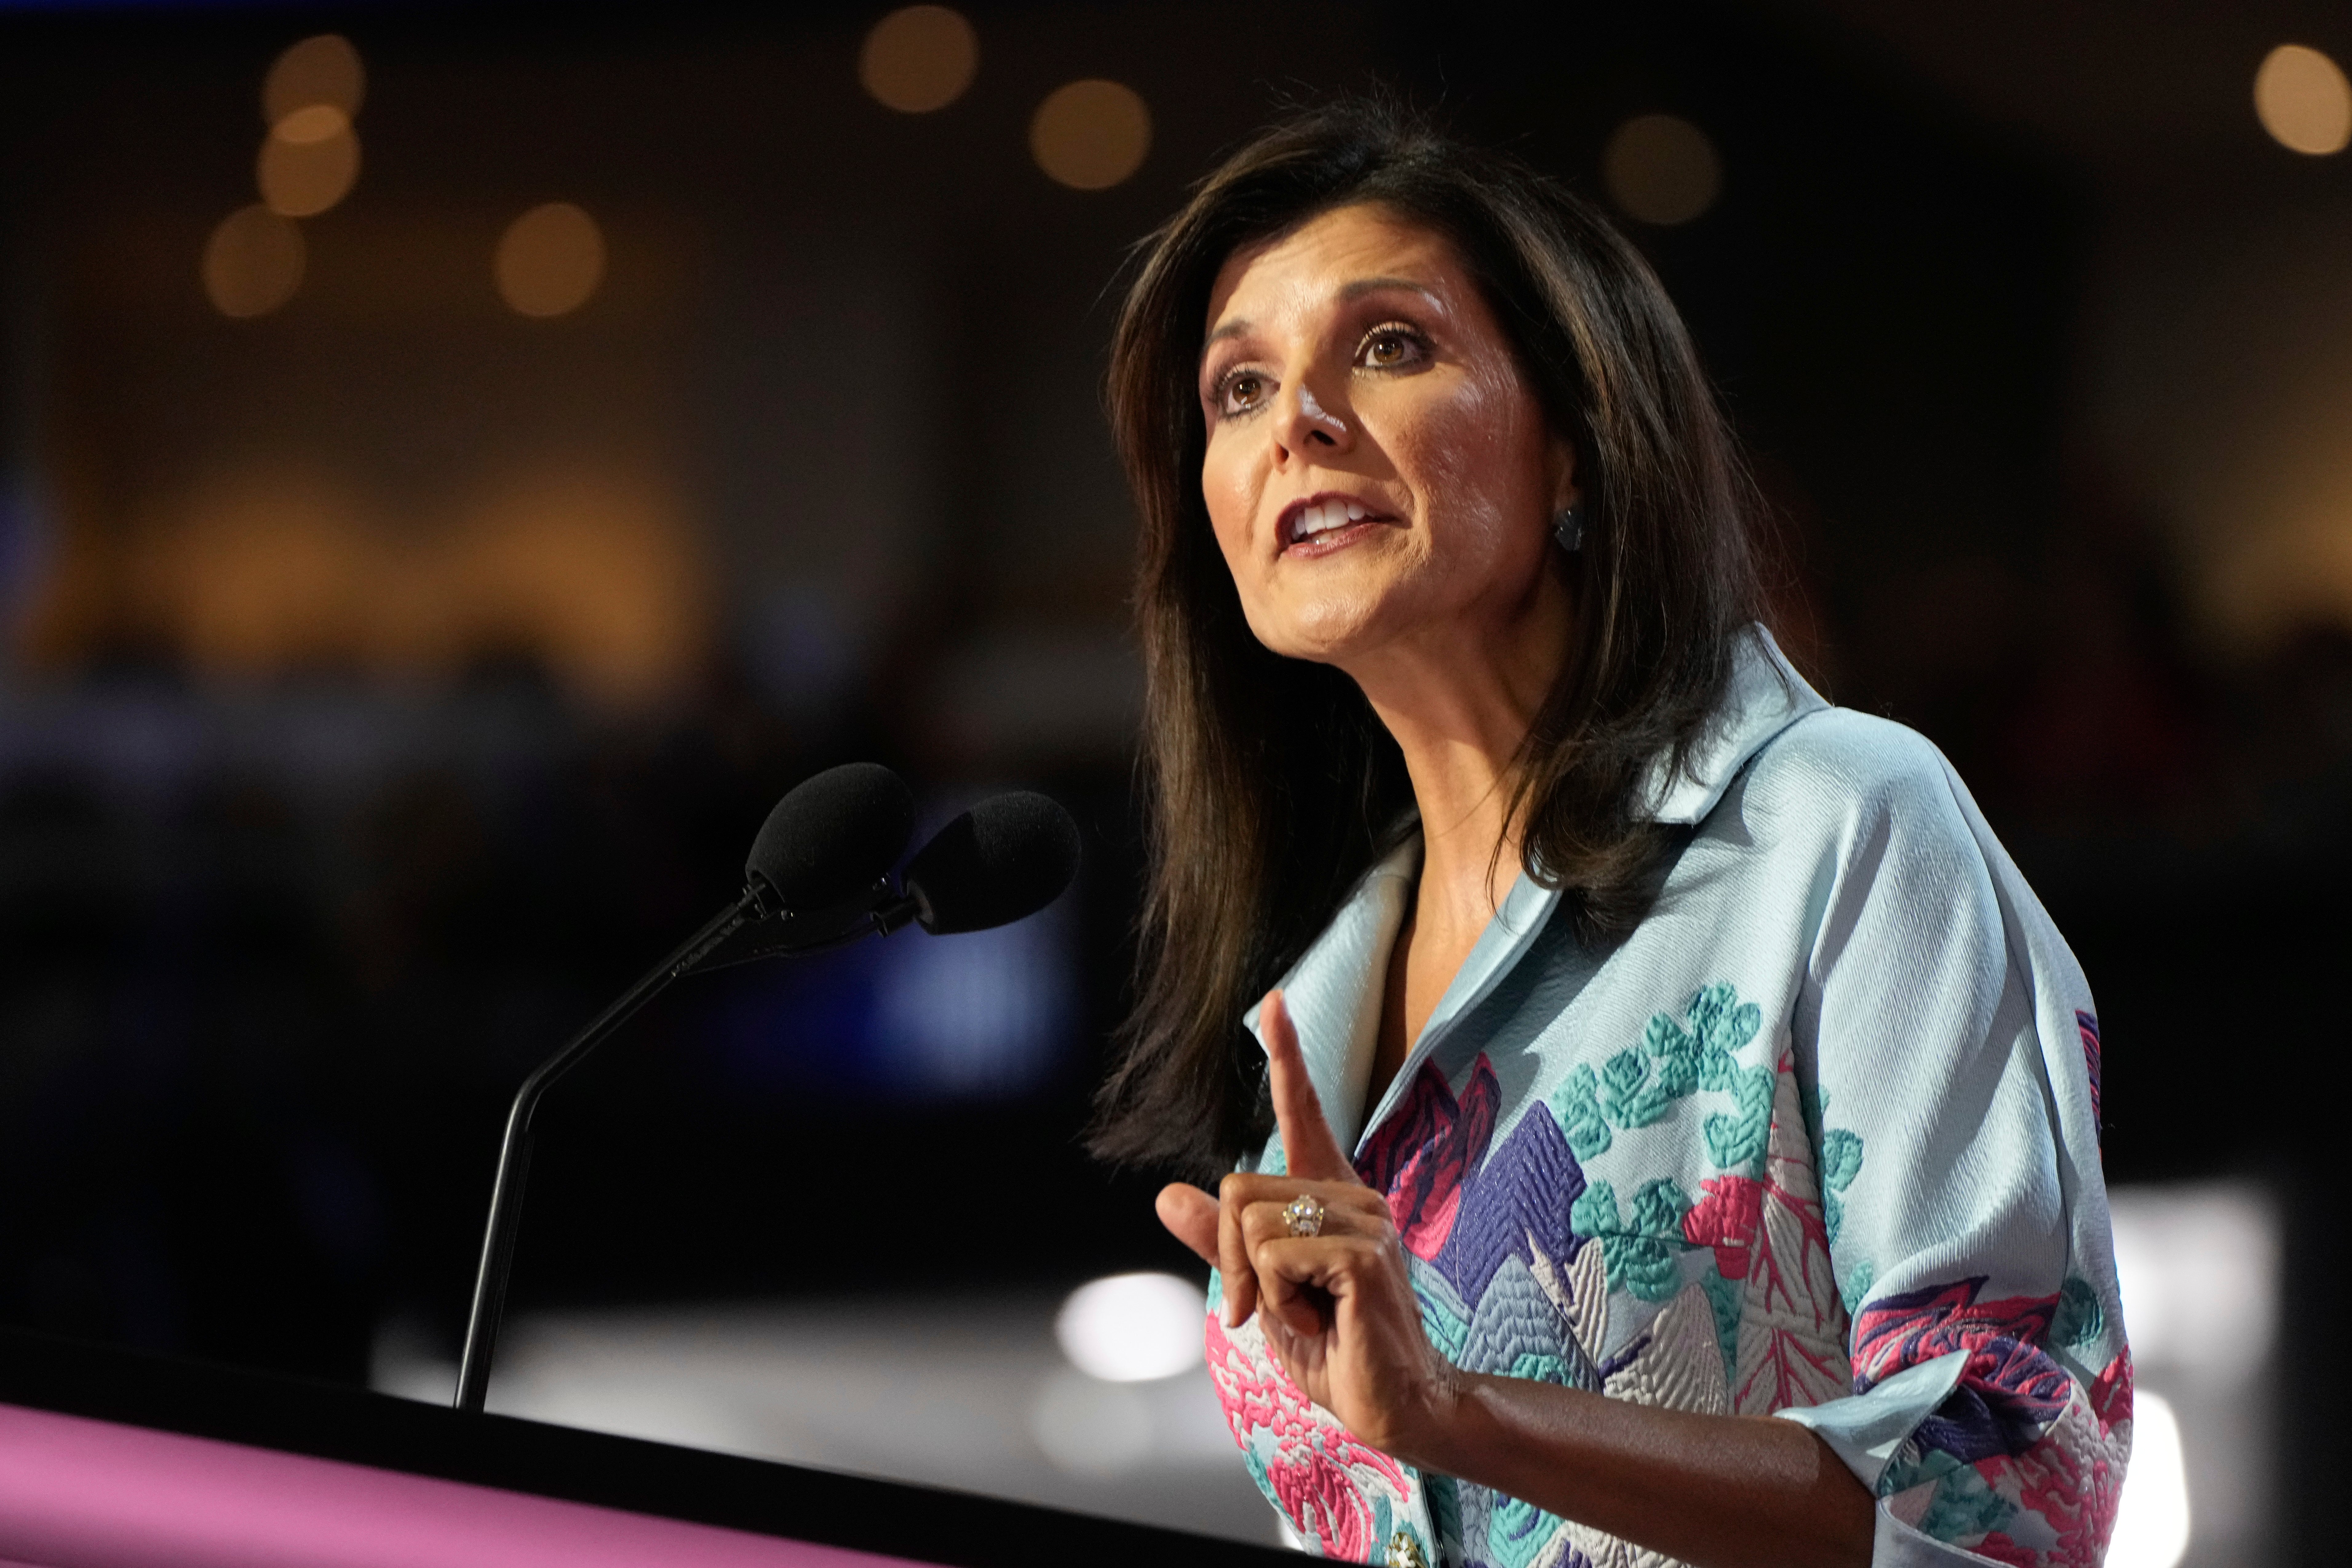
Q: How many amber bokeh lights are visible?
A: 8